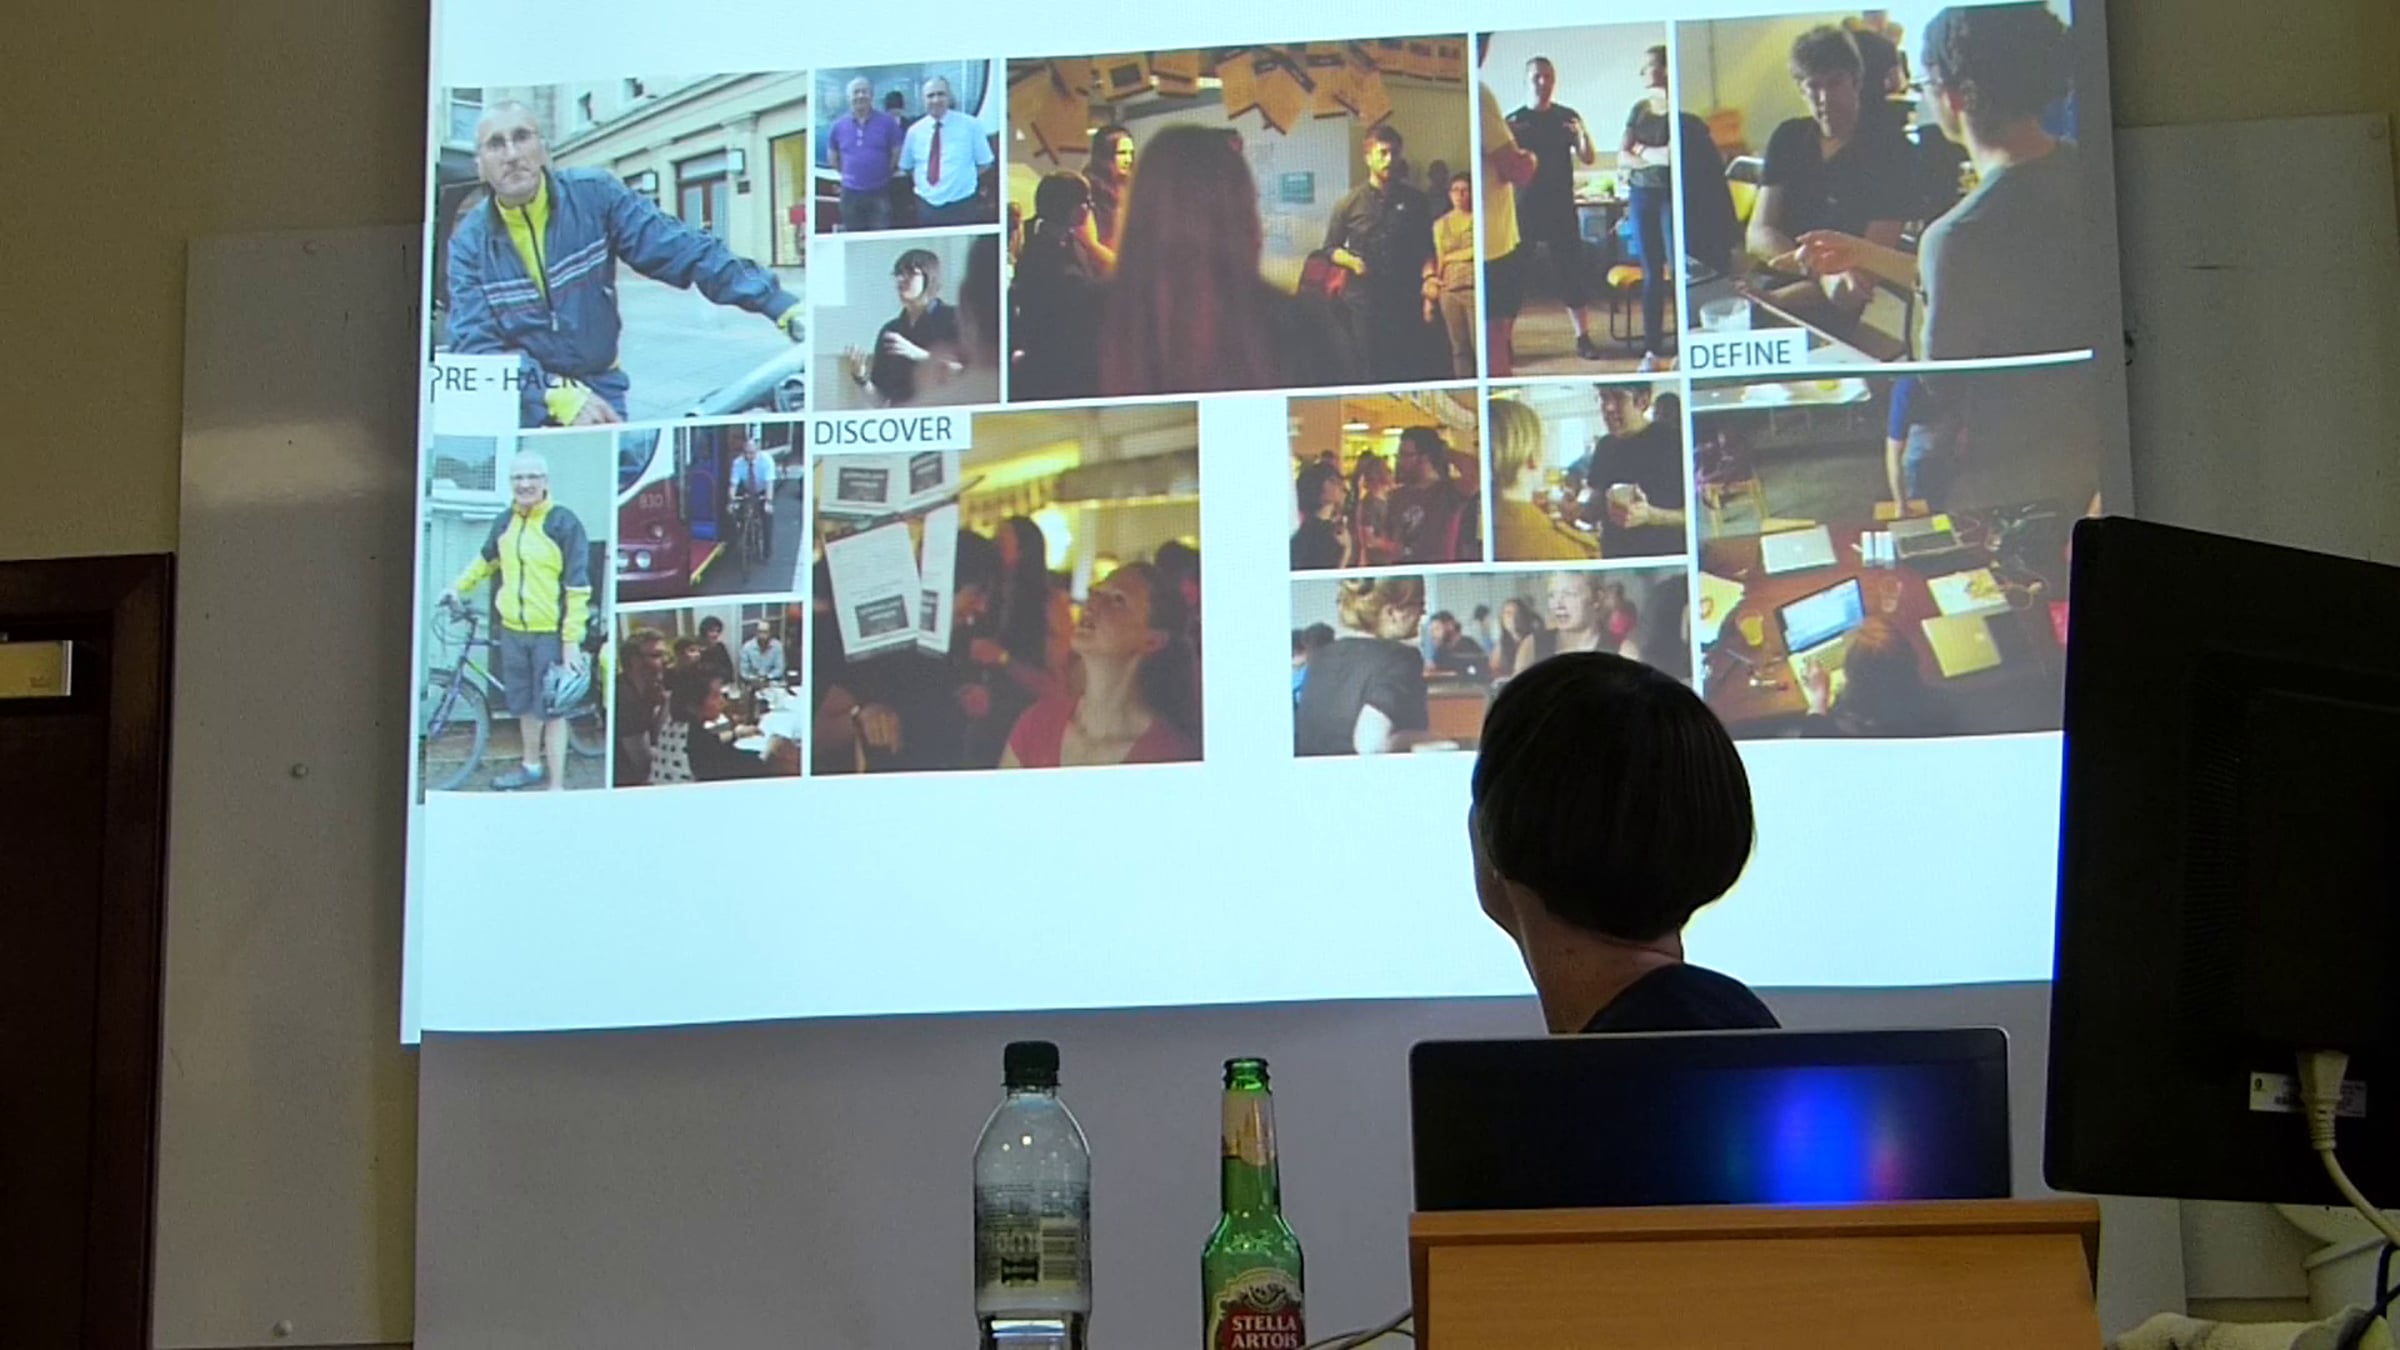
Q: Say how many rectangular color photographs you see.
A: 14